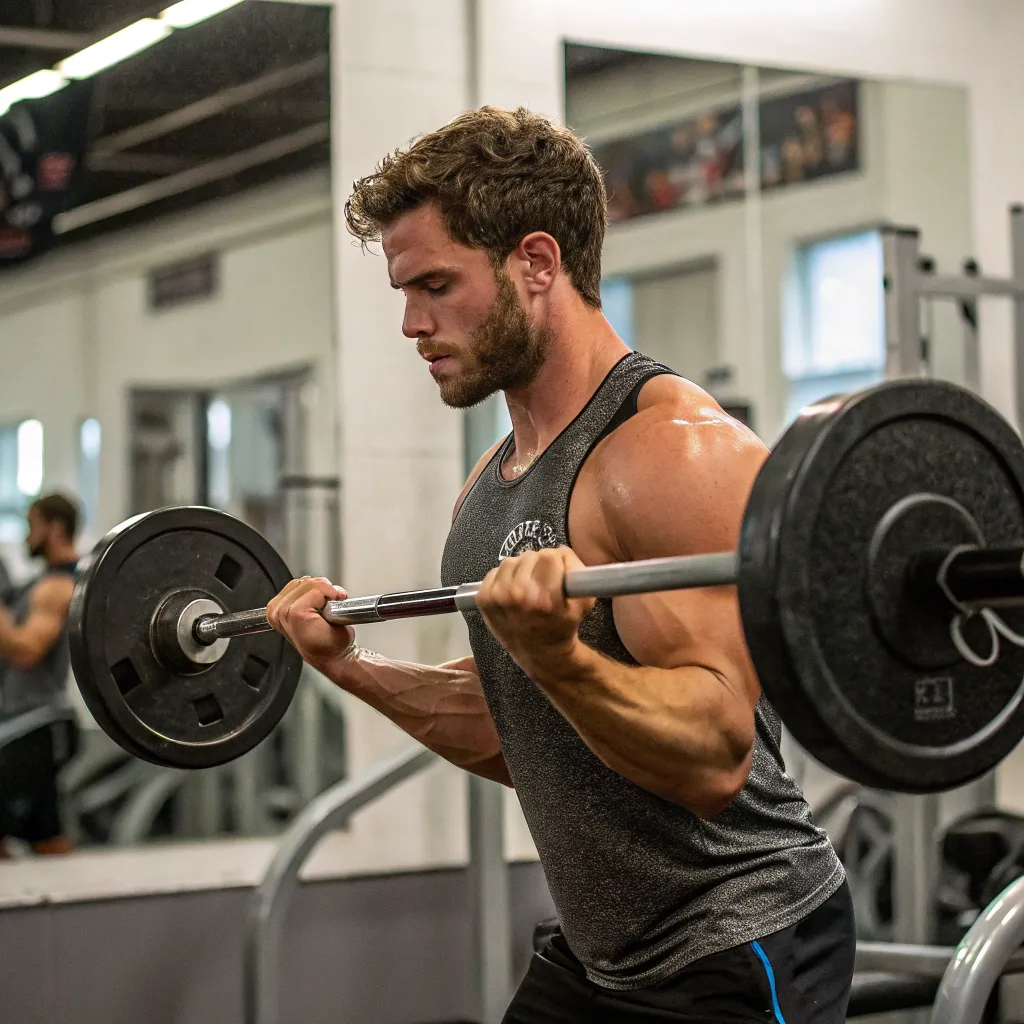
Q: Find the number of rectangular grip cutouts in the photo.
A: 4